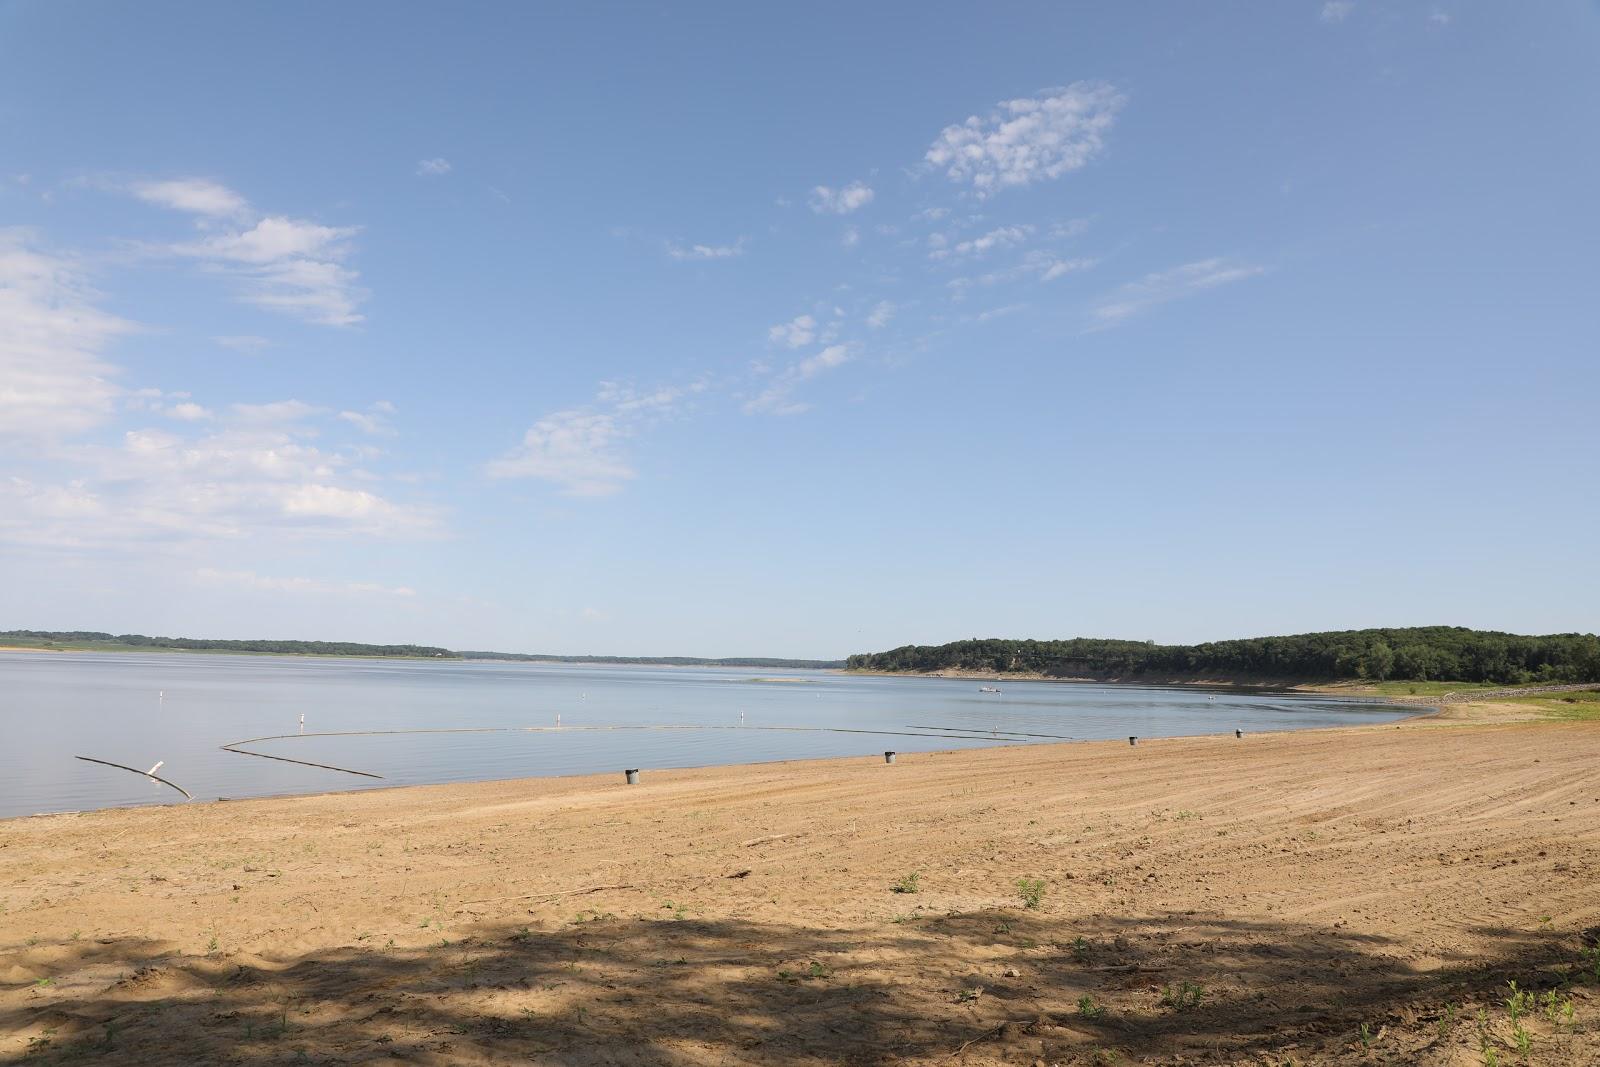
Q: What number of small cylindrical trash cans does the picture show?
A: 4